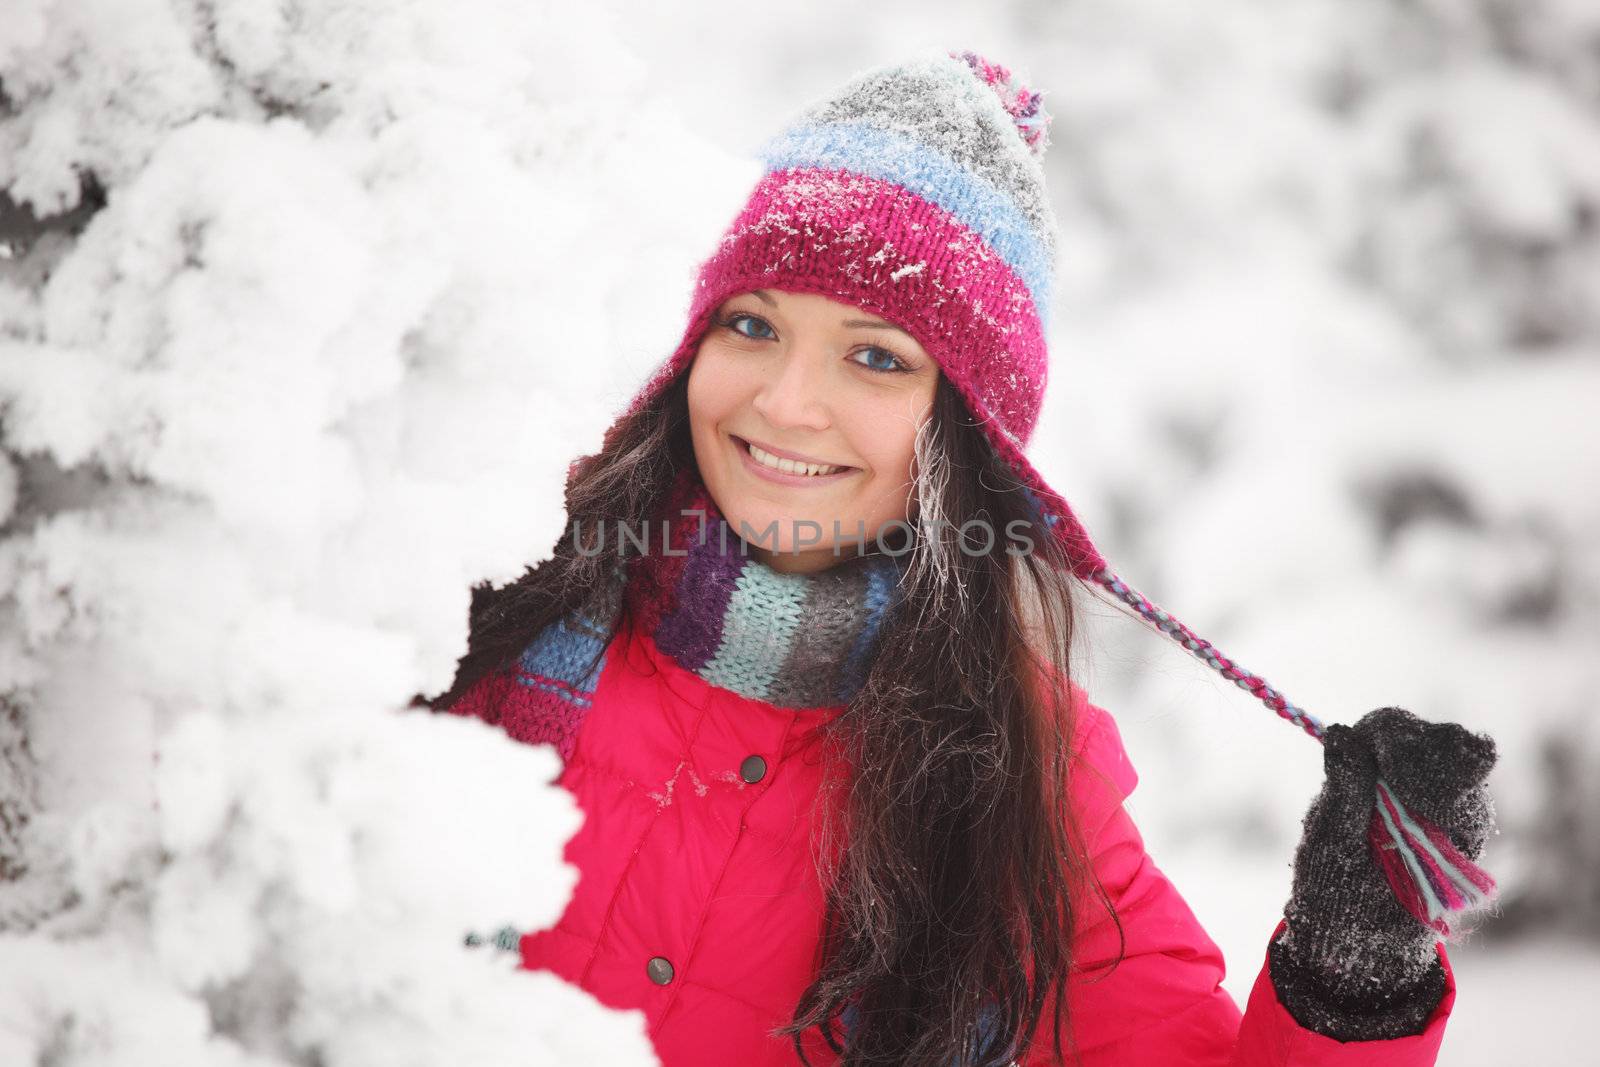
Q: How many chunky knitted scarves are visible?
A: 1